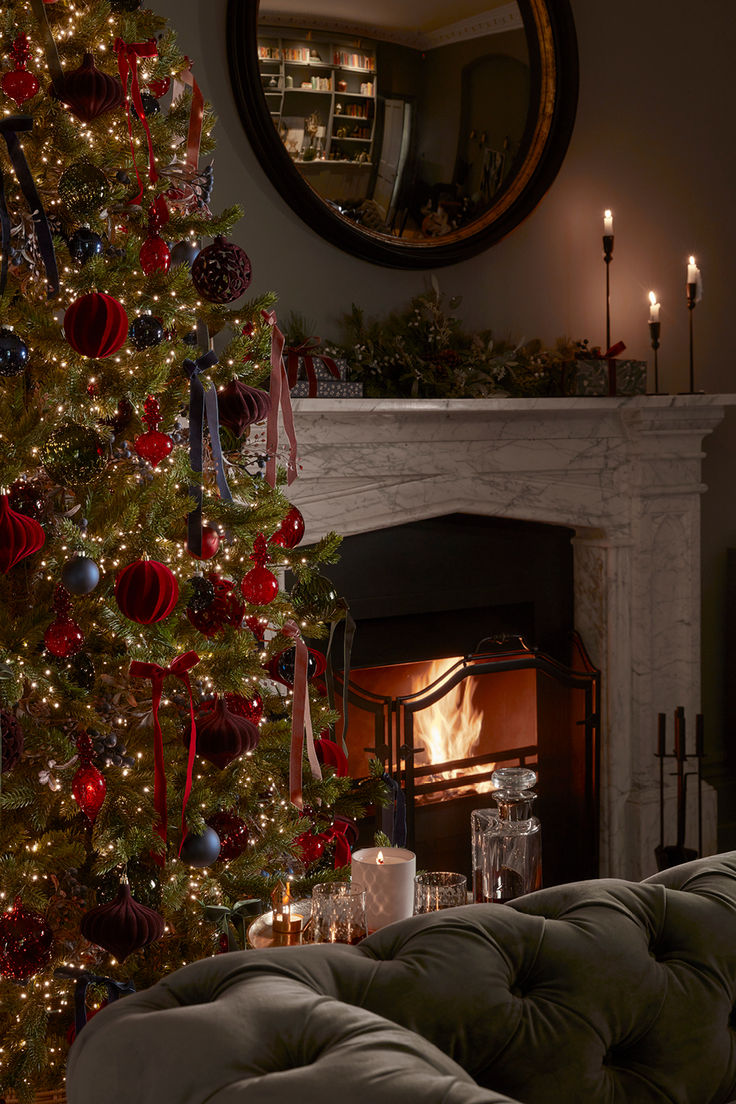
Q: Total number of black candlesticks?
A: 3